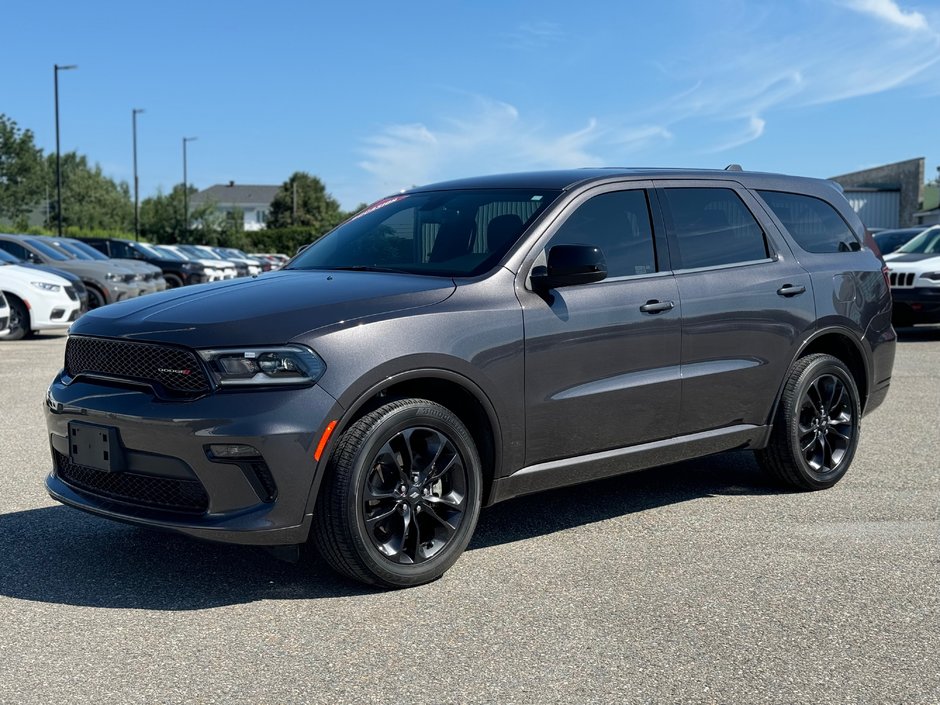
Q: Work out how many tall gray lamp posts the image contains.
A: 3